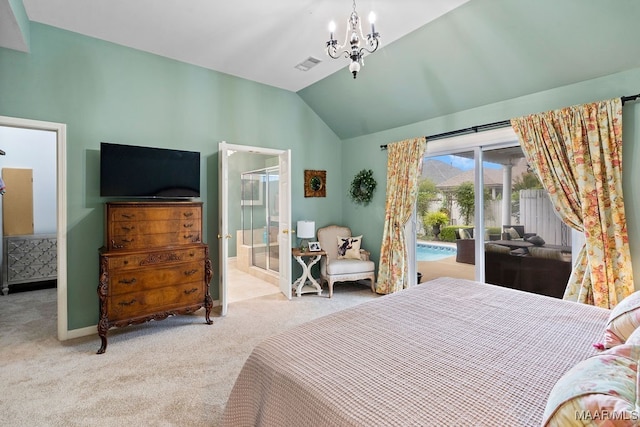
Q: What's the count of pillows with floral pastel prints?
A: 2